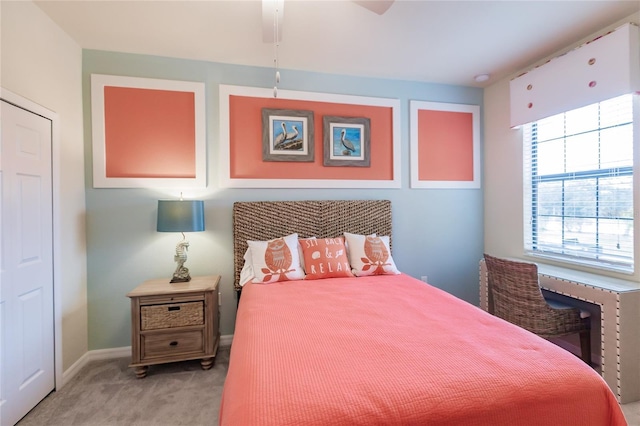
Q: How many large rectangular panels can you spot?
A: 3